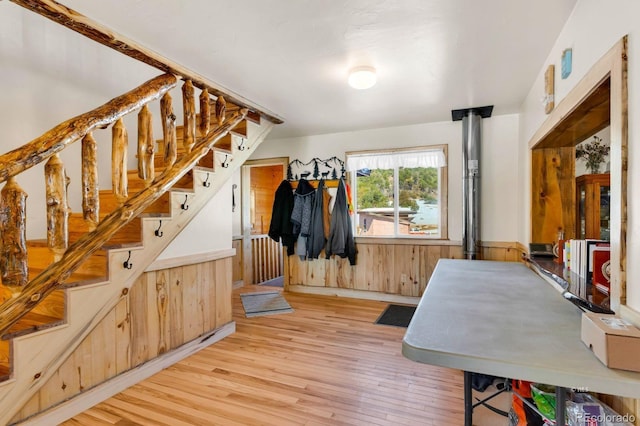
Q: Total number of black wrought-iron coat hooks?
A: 6